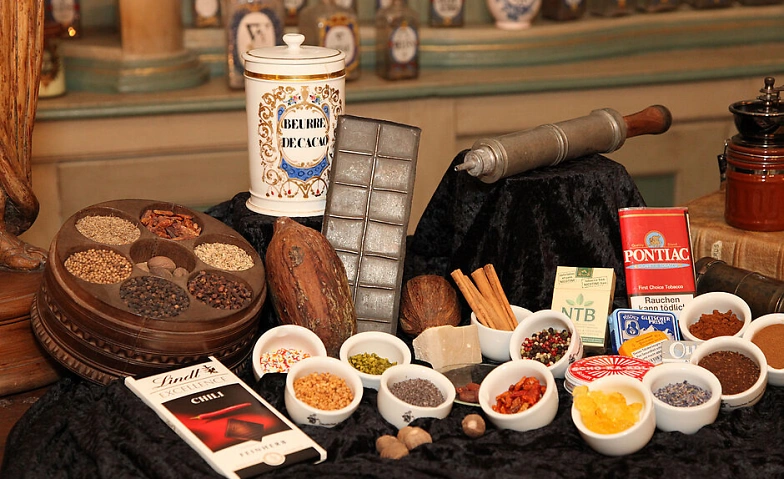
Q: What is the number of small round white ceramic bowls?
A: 12